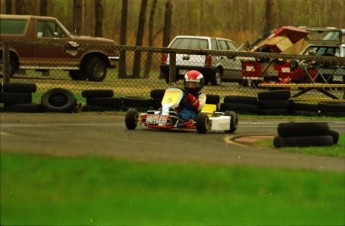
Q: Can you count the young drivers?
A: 1